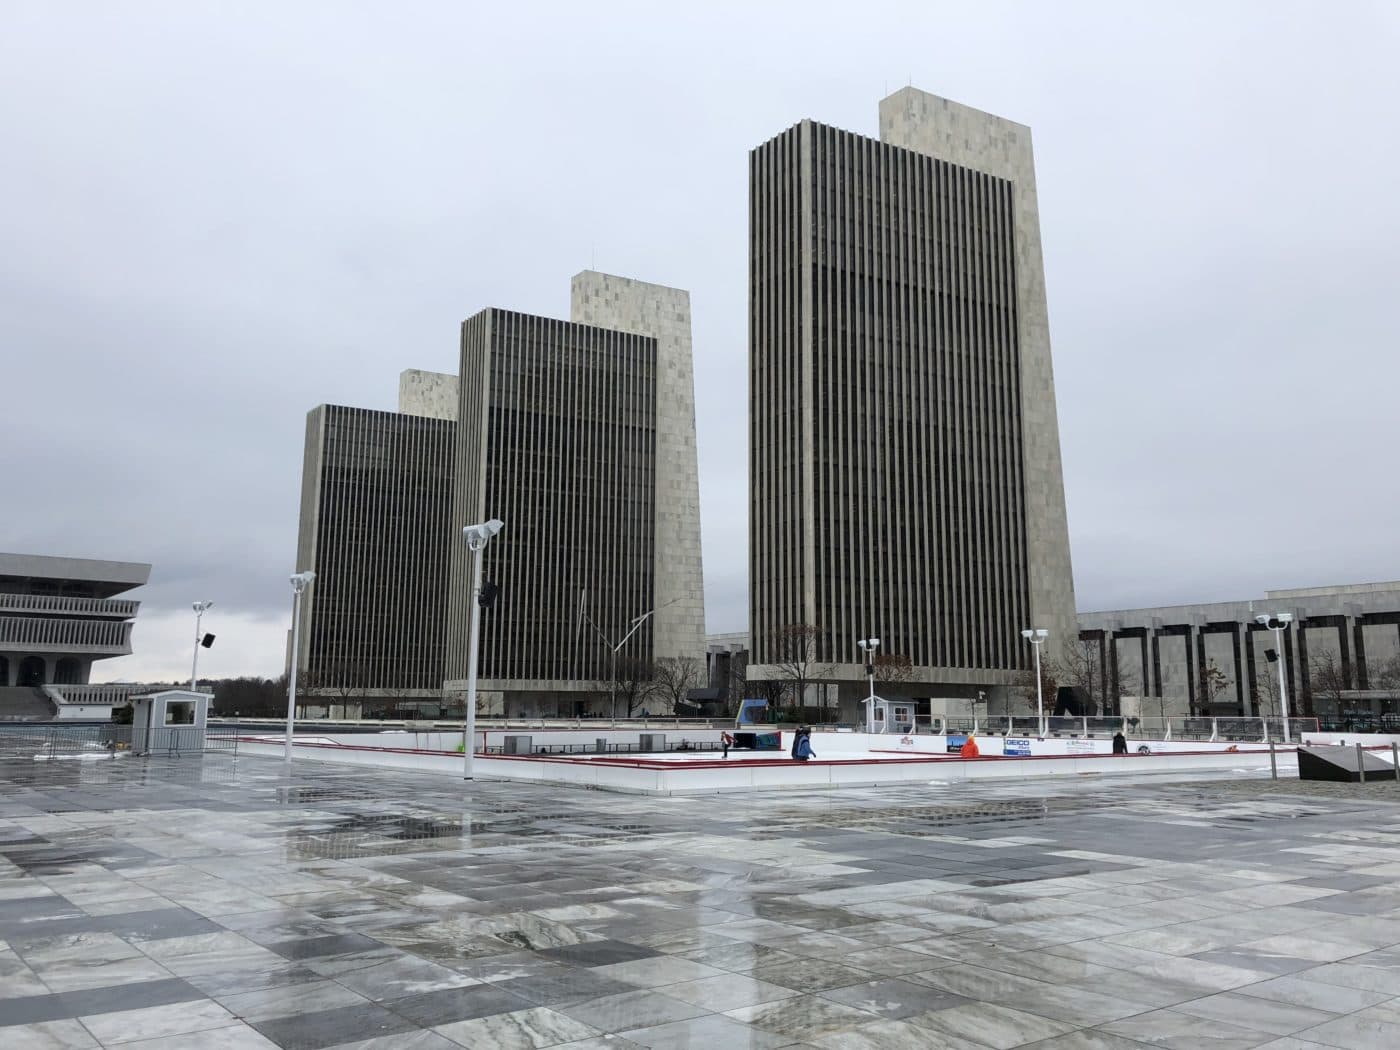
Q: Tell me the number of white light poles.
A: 6